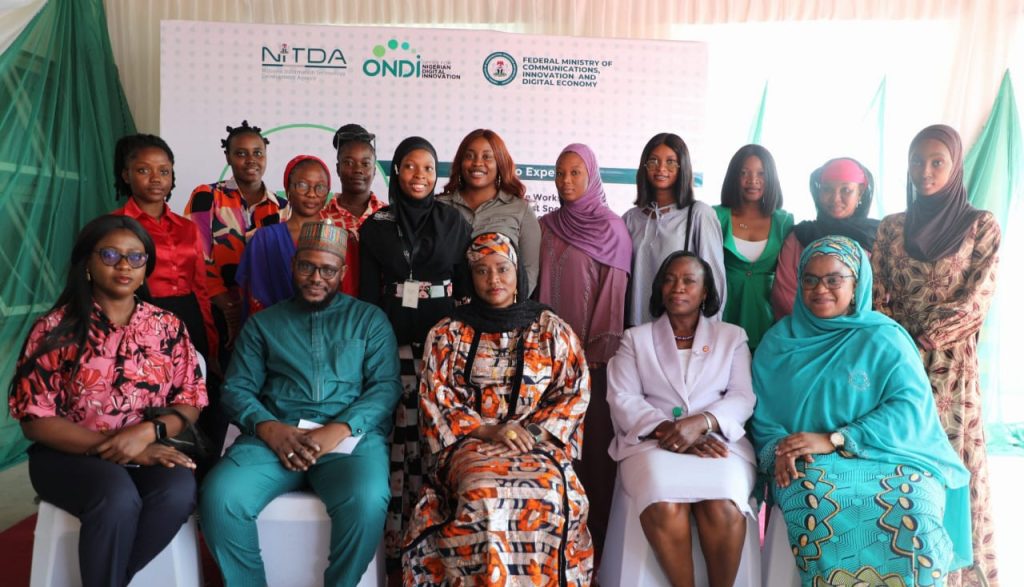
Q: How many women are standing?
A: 11